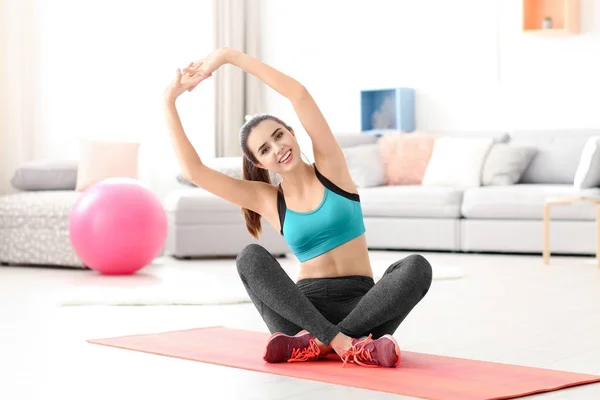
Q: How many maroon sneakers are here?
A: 2